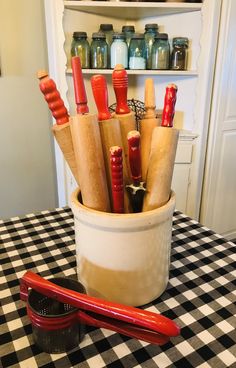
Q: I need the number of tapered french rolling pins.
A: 0